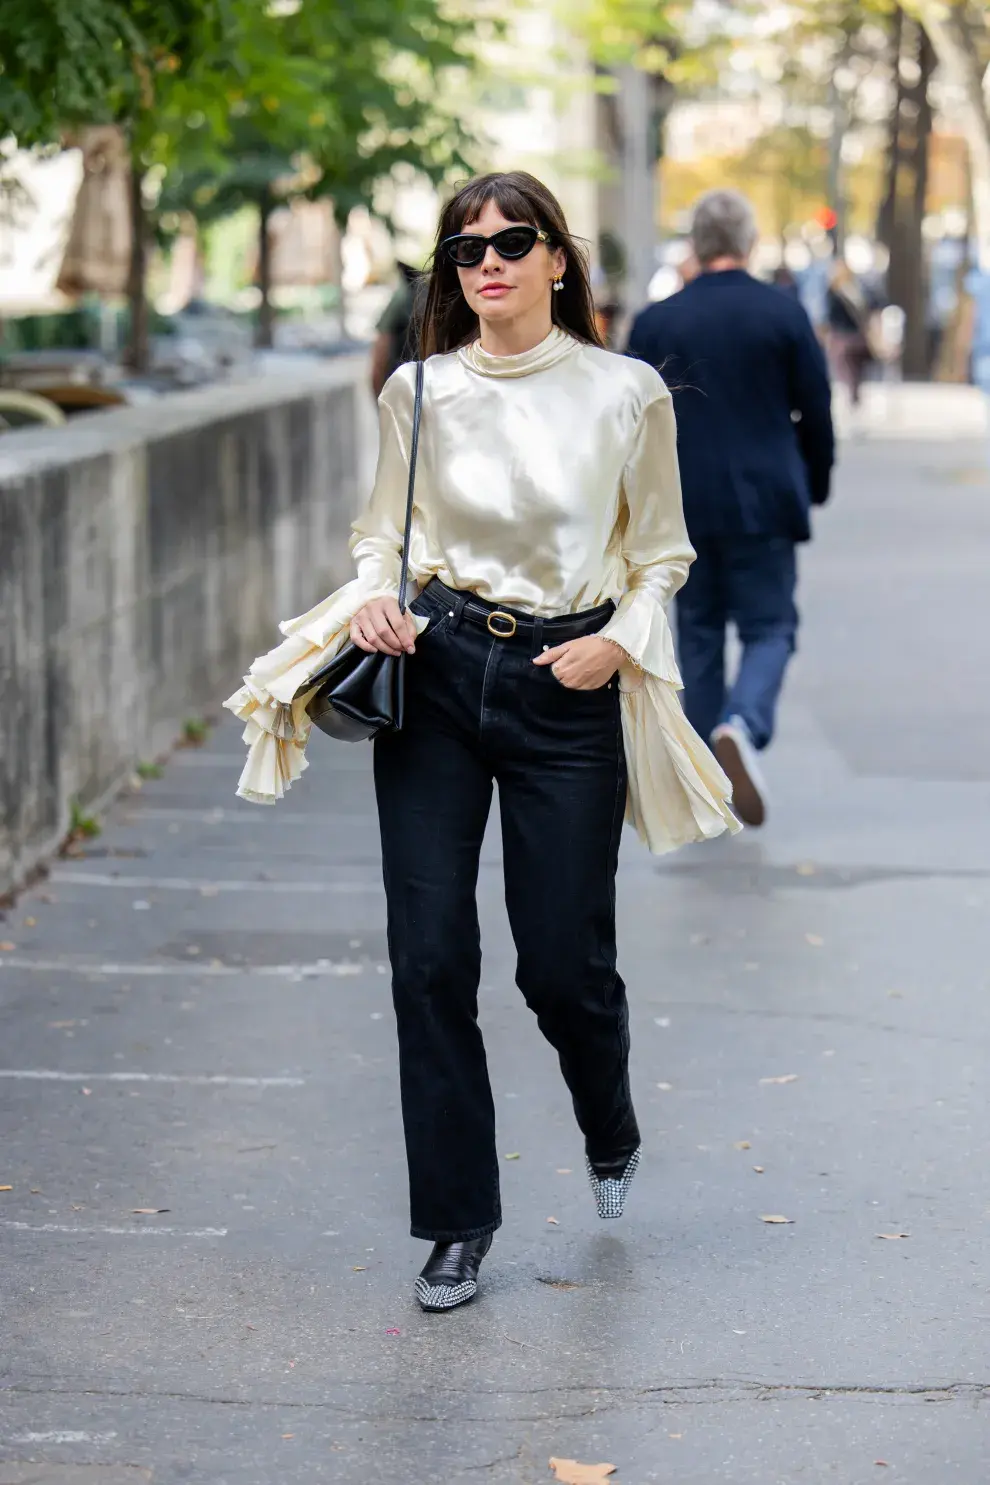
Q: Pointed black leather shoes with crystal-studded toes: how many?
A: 2